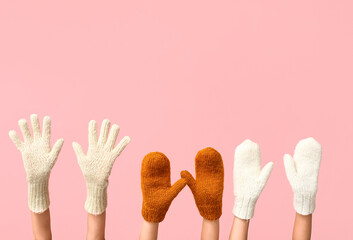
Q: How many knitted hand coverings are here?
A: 6